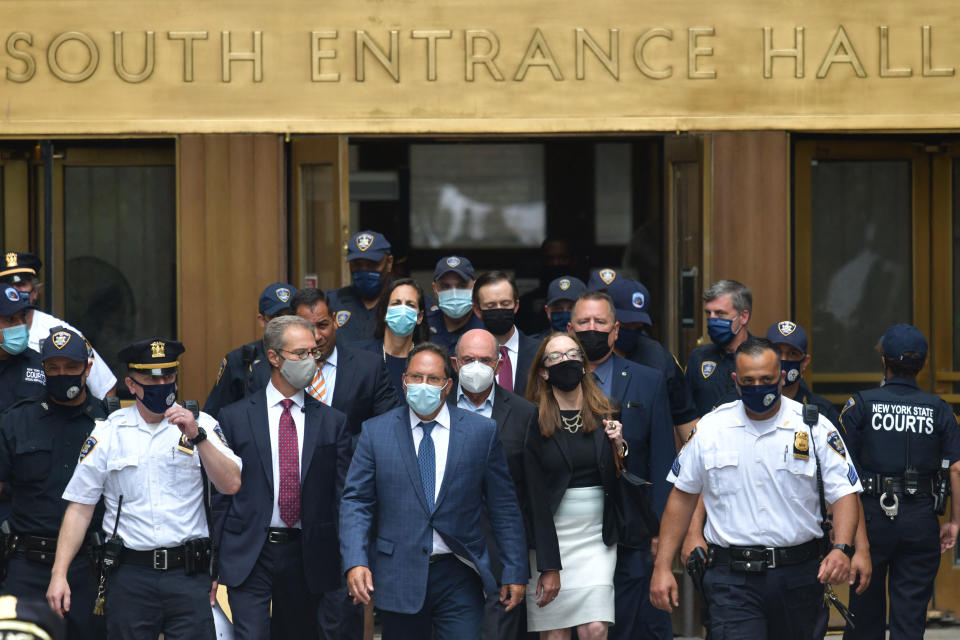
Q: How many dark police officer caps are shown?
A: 12